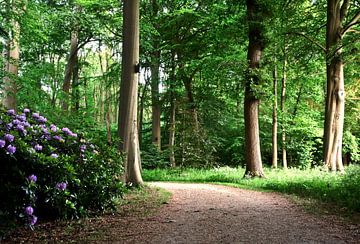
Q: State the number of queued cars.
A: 0